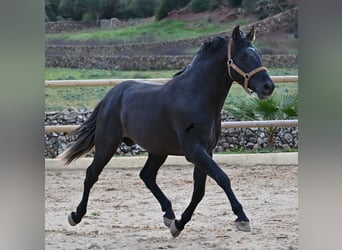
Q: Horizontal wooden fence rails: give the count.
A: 2